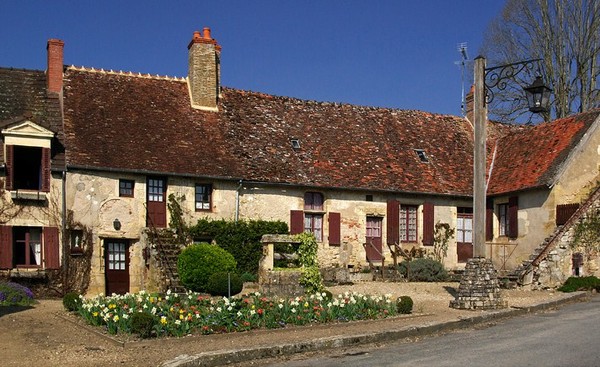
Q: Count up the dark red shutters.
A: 10